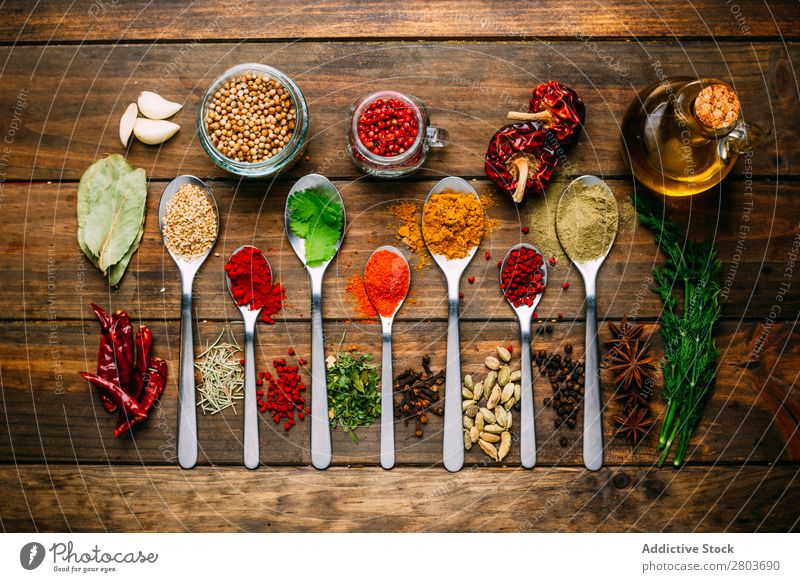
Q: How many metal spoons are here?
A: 7